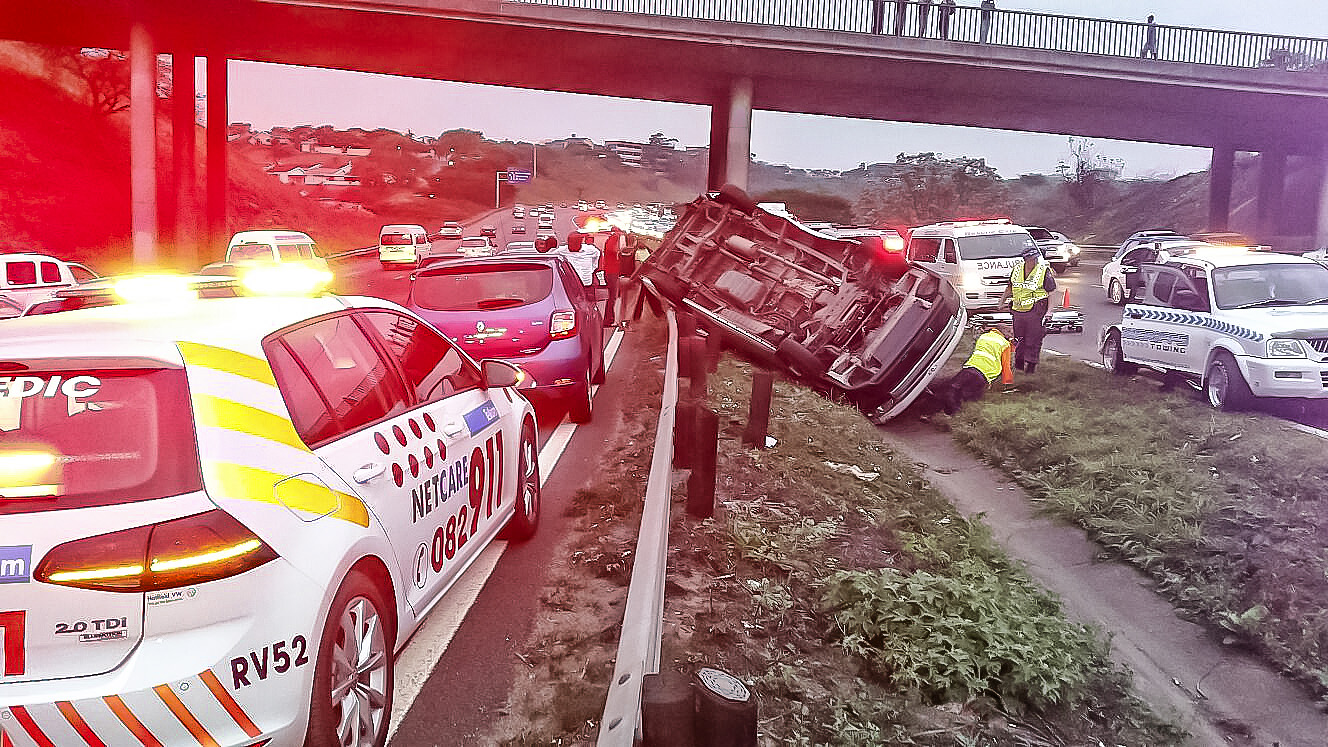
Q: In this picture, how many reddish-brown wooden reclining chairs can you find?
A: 0